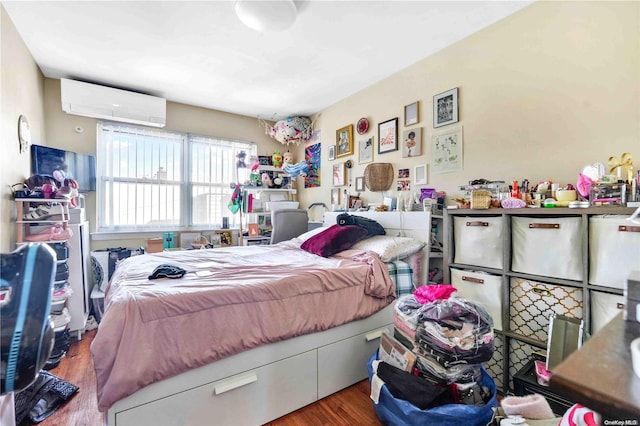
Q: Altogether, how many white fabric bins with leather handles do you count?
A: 5